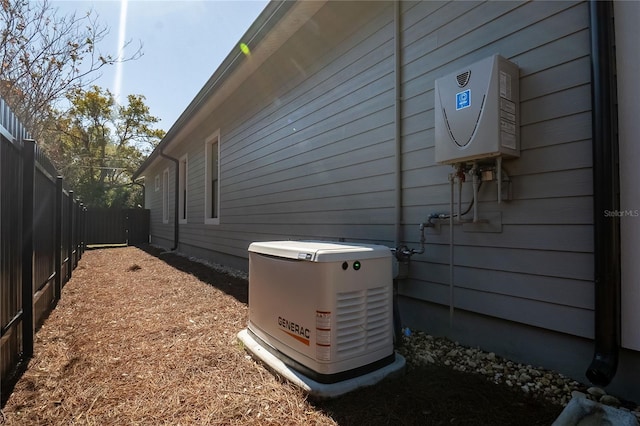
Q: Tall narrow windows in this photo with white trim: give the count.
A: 3